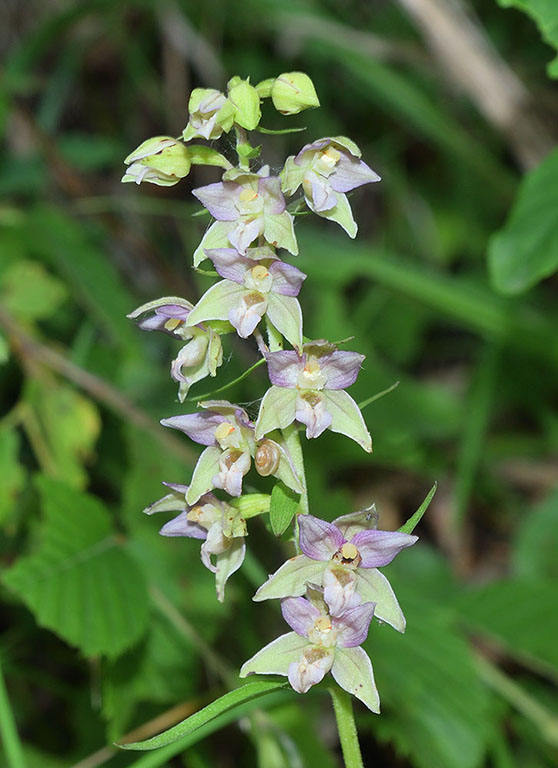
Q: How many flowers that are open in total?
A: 9